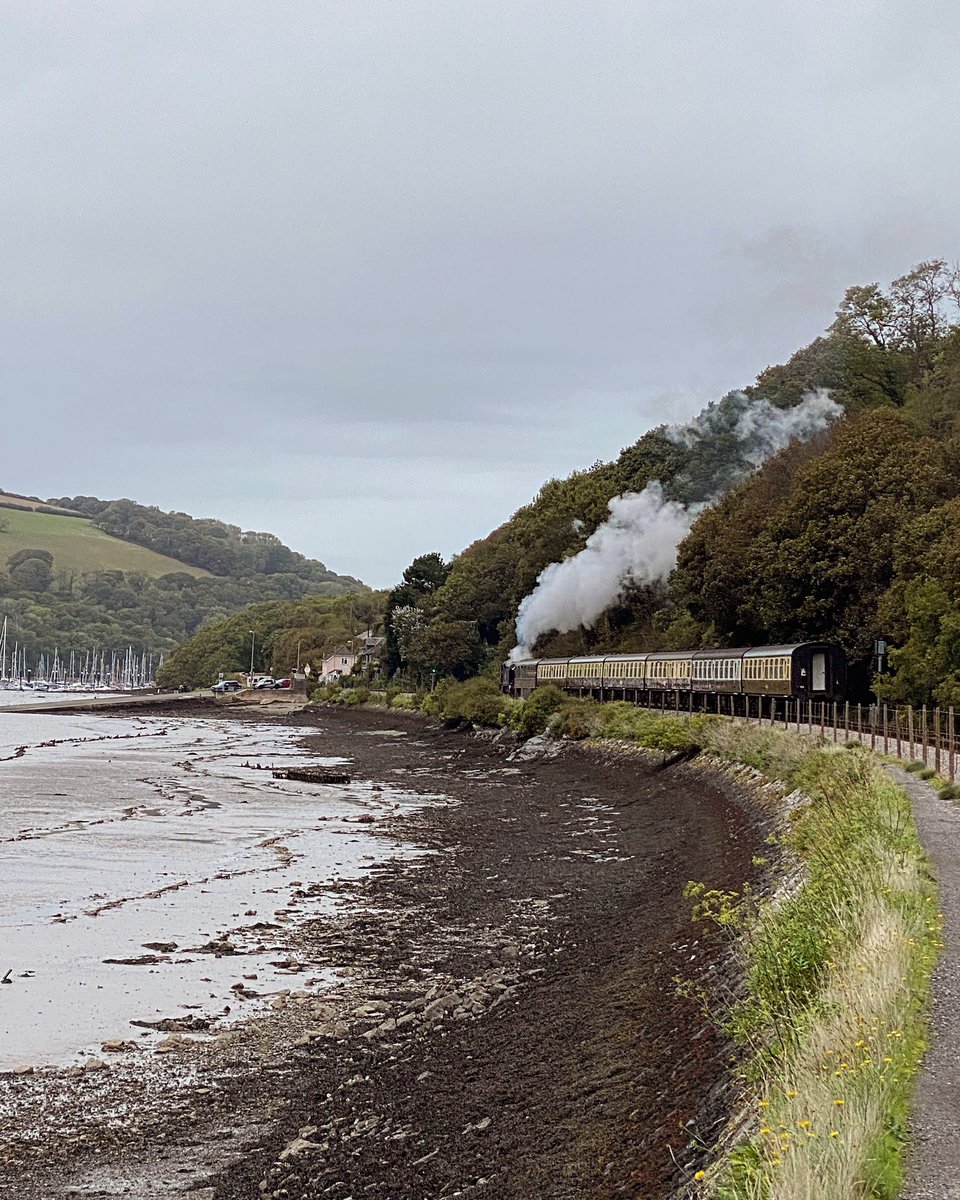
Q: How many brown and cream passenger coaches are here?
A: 6